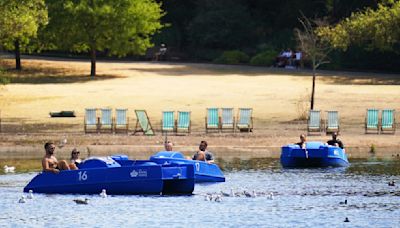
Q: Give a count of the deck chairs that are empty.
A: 13